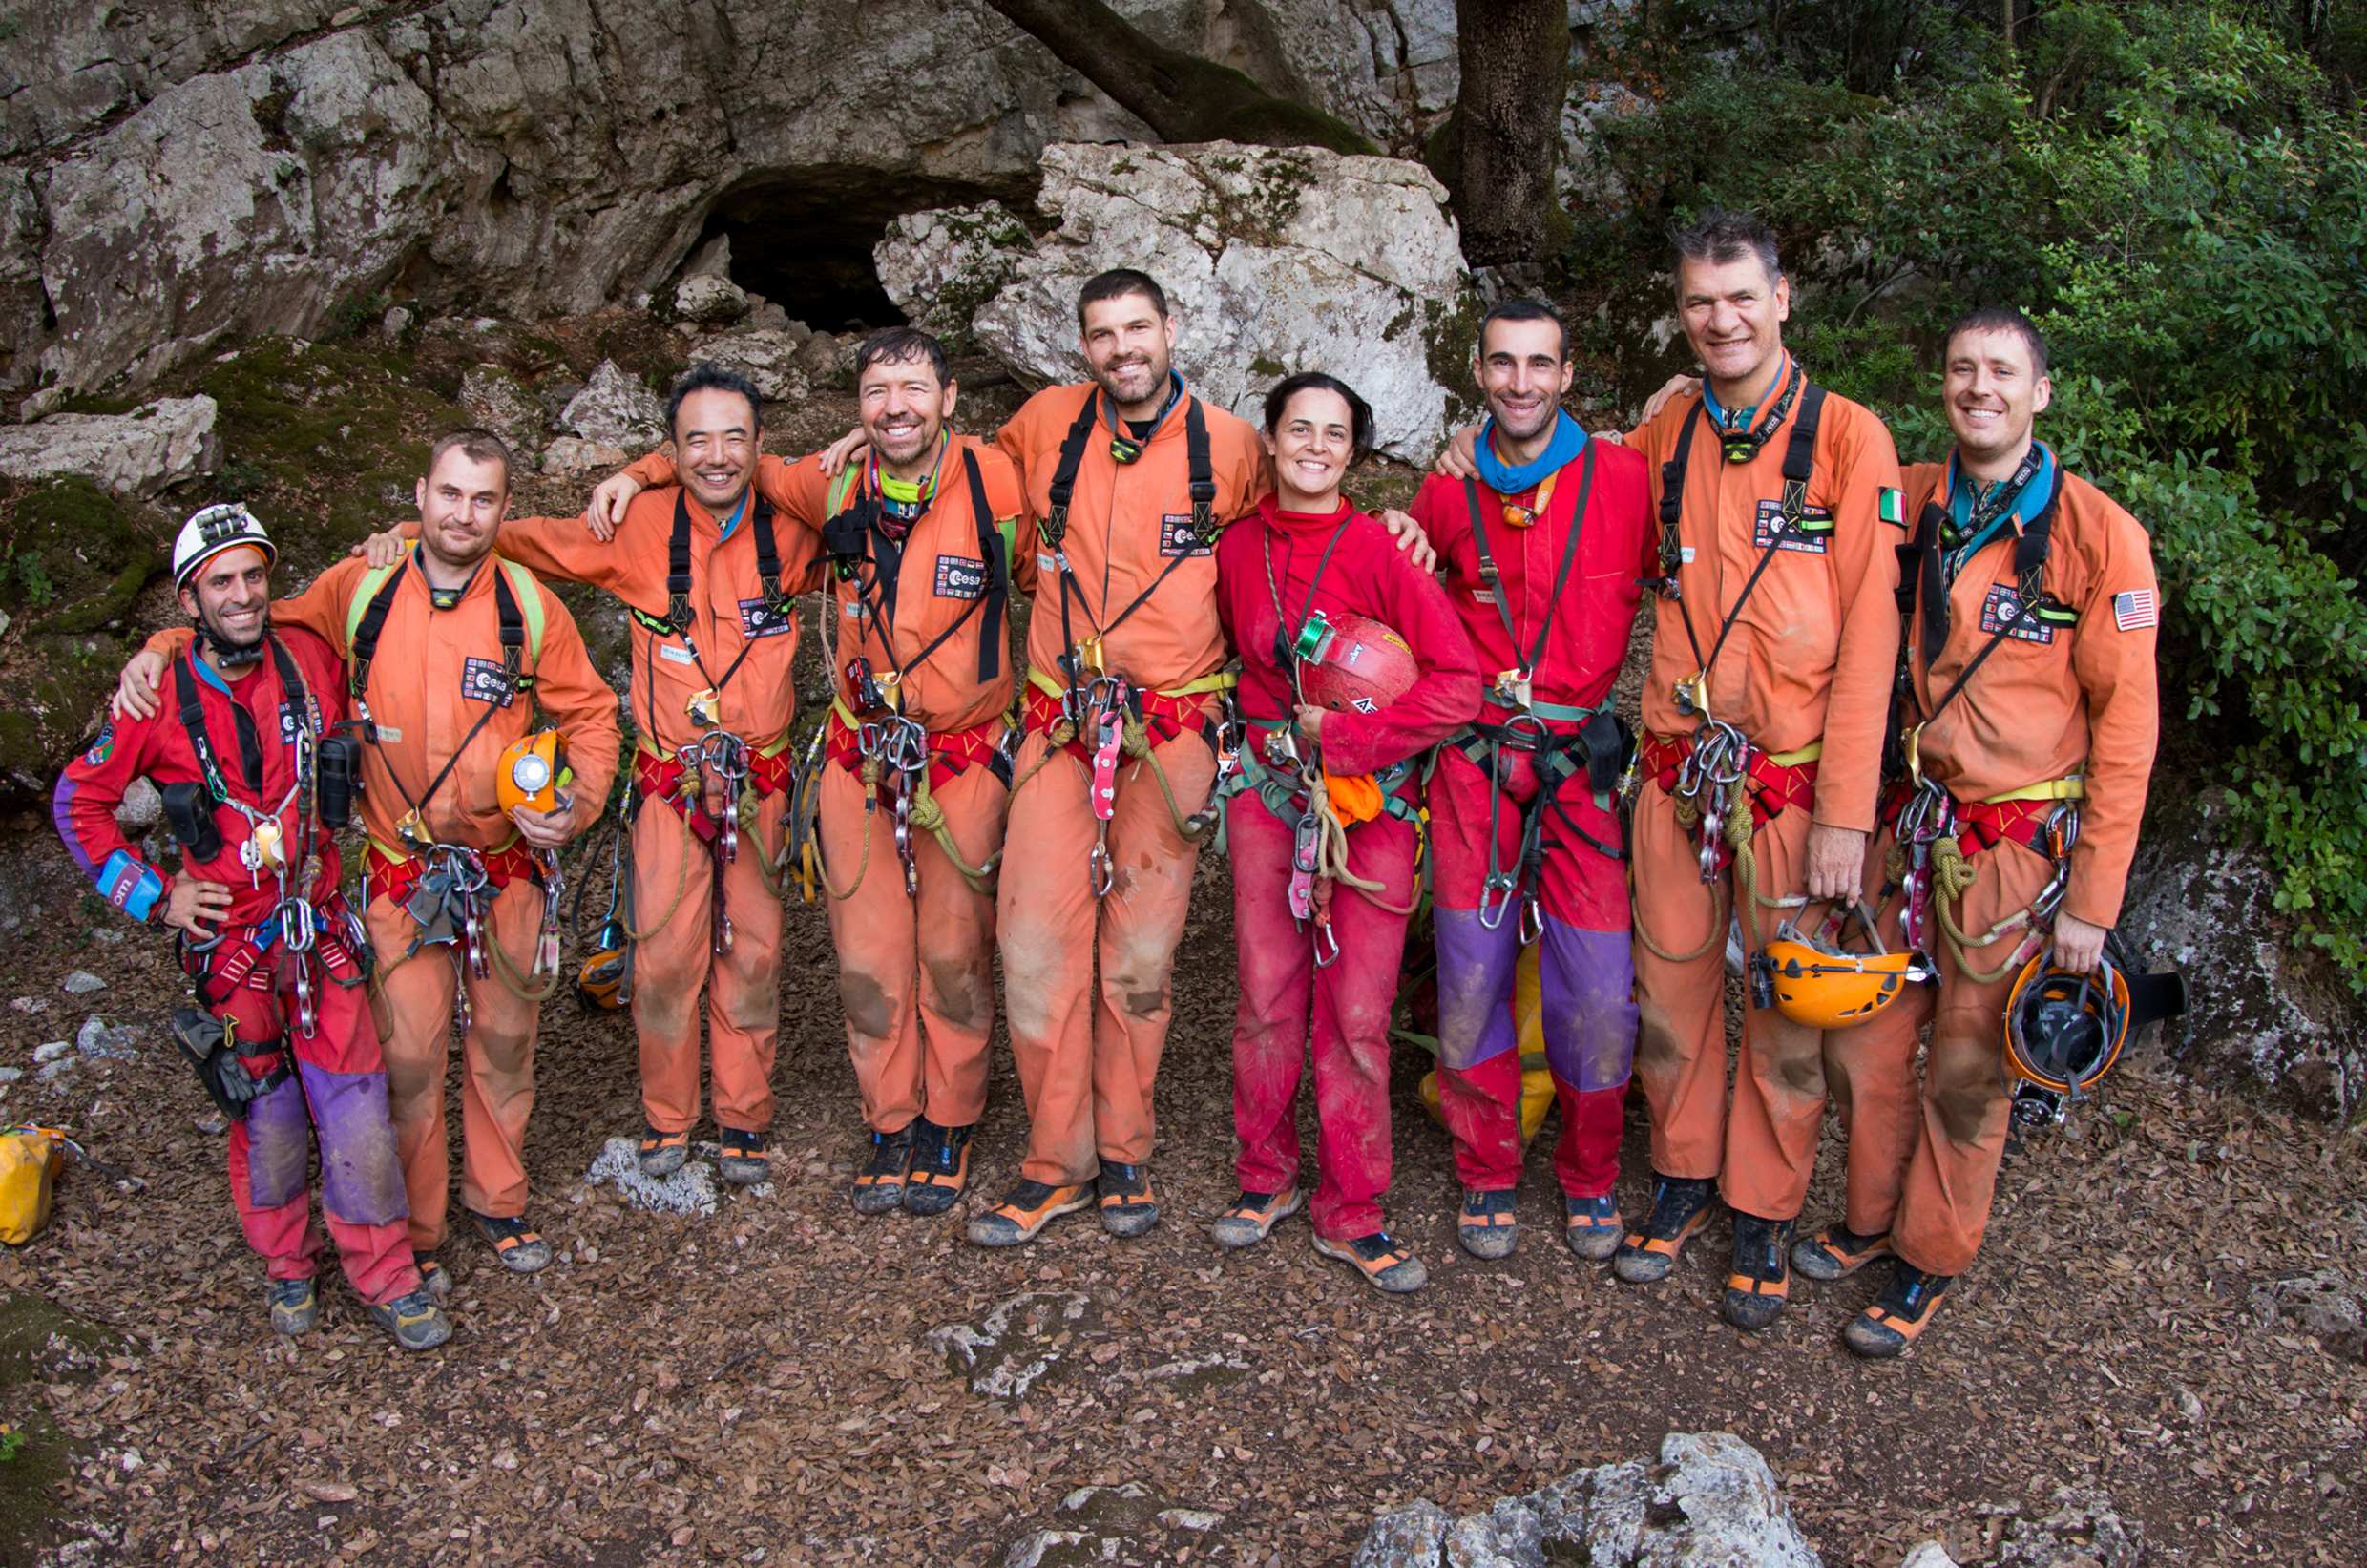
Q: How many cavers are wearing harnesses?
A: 9